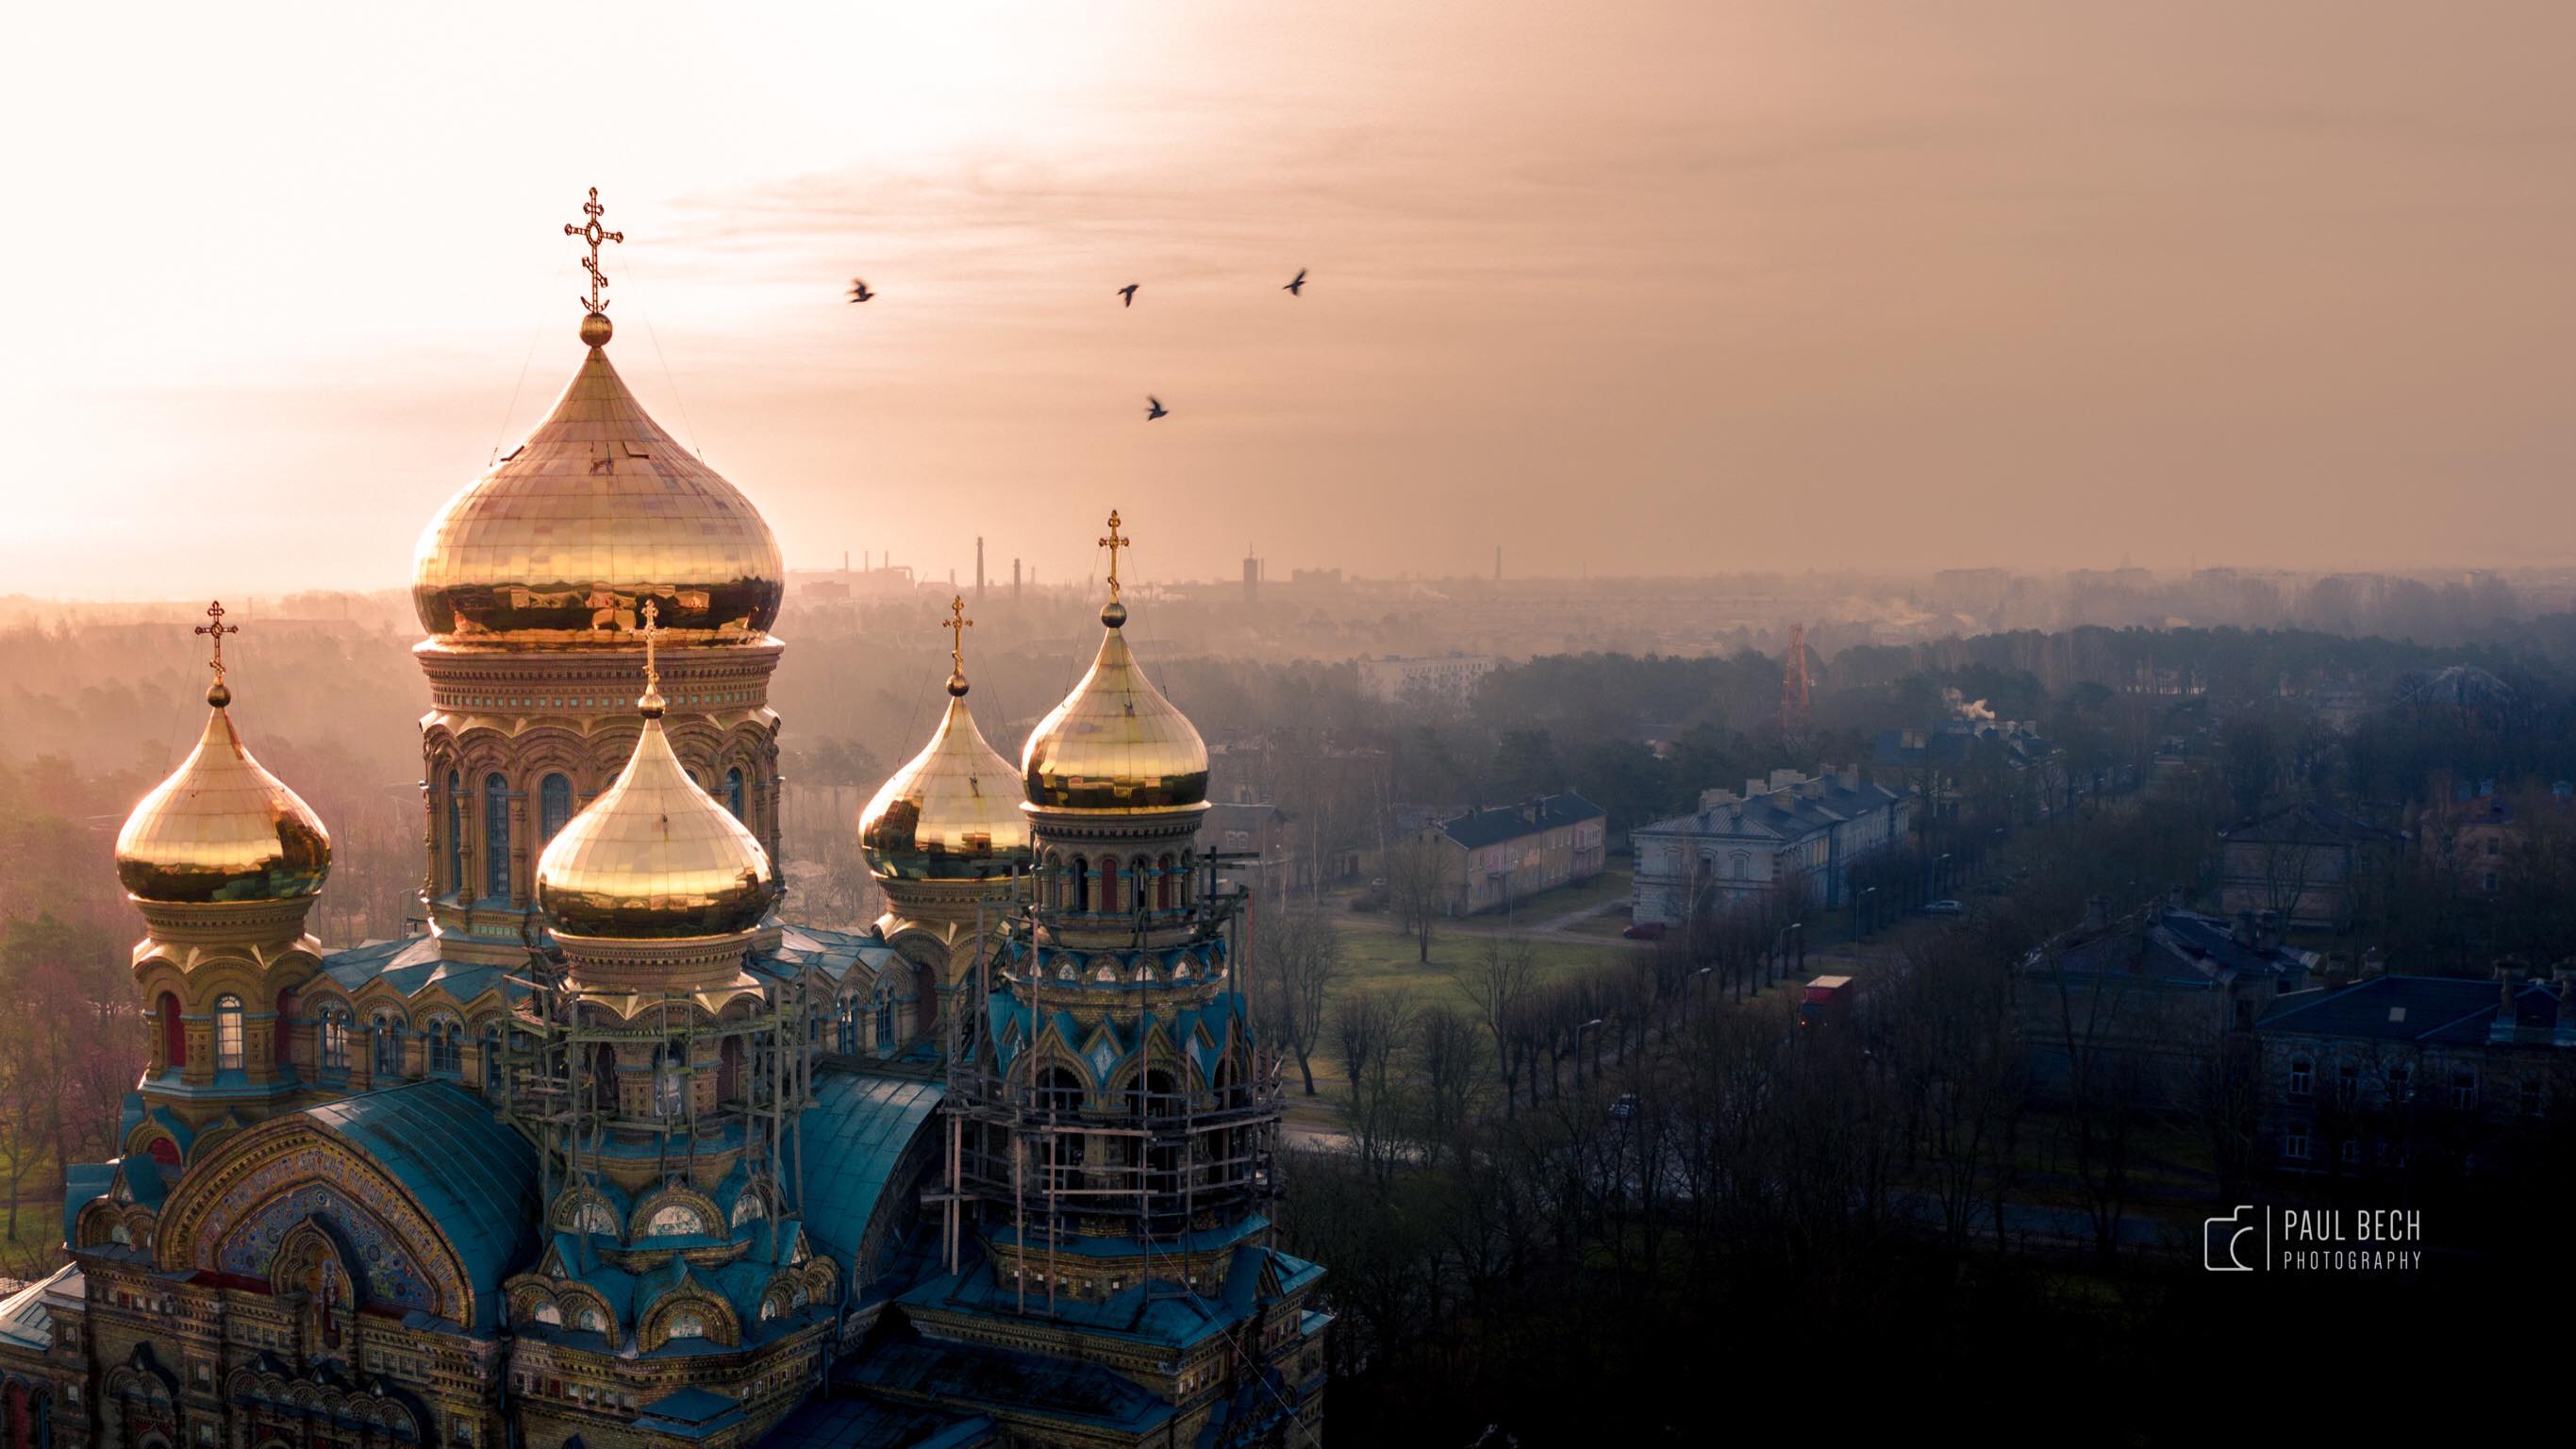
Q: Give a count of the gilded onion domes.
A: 5